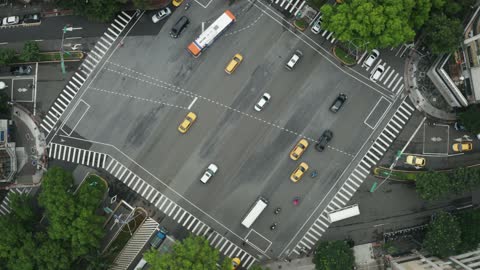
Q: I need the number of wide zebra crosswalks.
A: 4